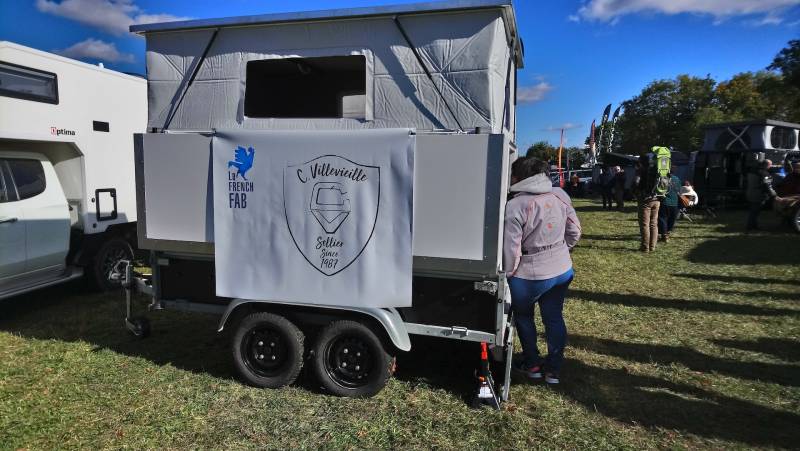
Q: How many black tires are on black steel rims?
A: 2